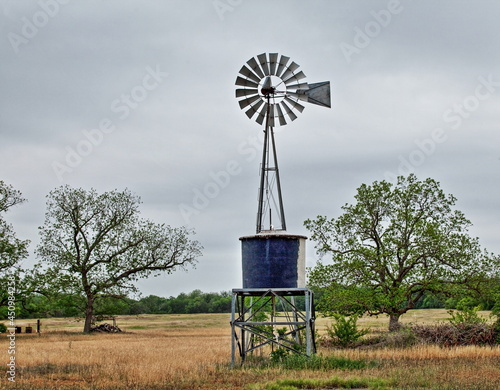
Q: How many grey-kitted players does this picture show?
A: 0